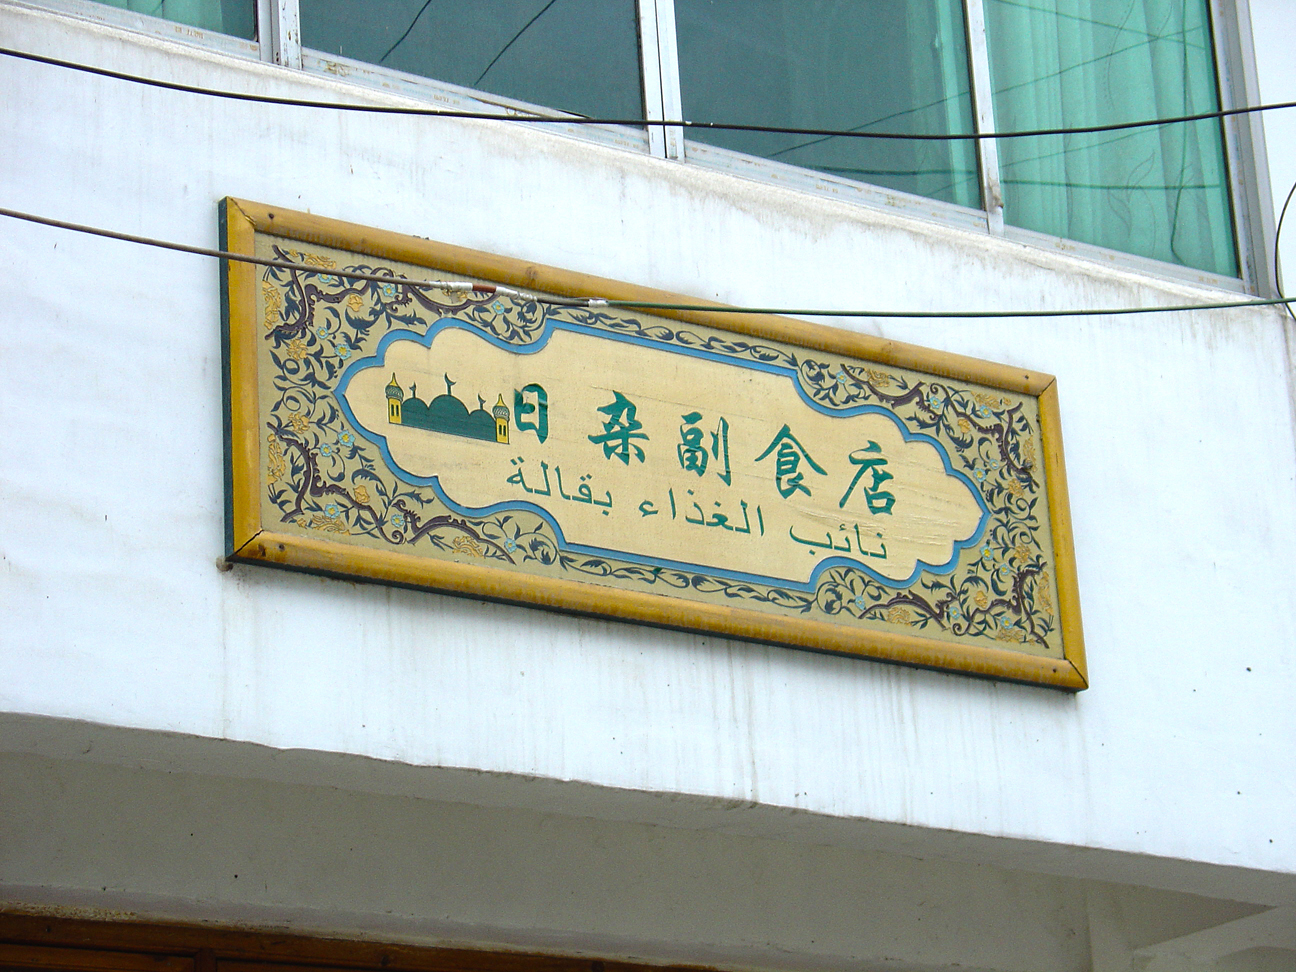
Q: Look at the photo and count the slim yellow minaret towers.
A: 2